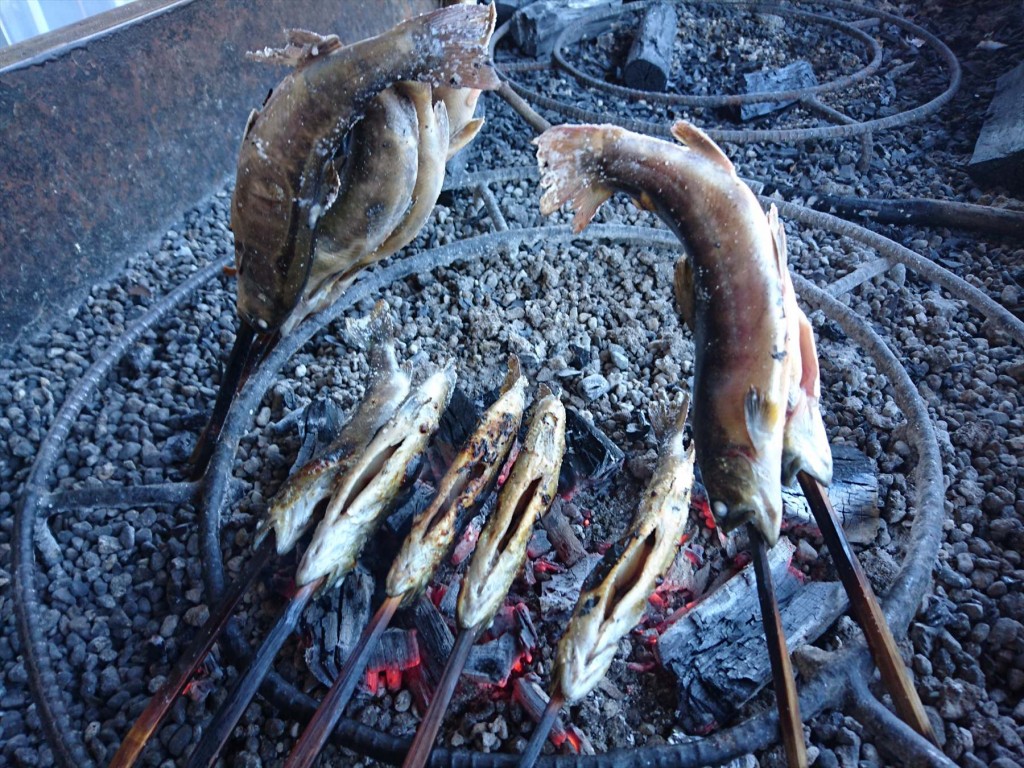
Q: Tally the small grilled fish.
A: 5